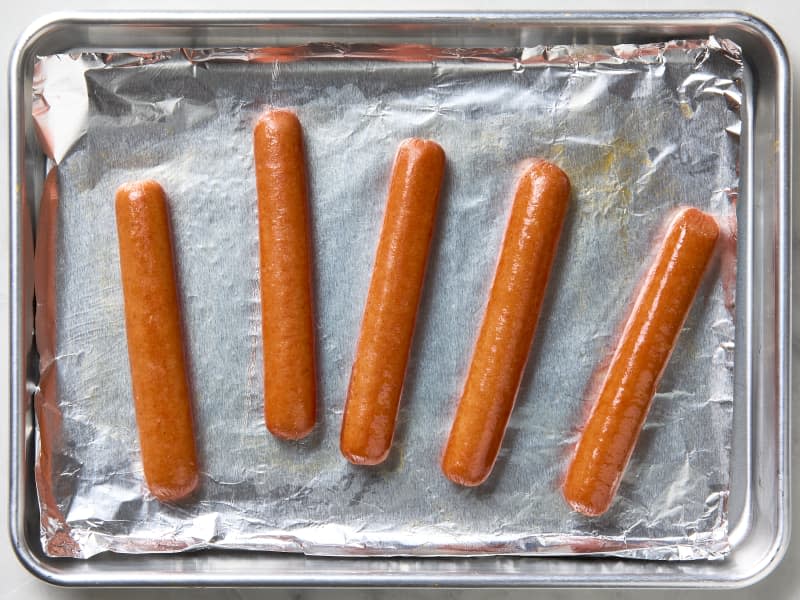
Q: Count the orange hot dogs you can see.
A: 5